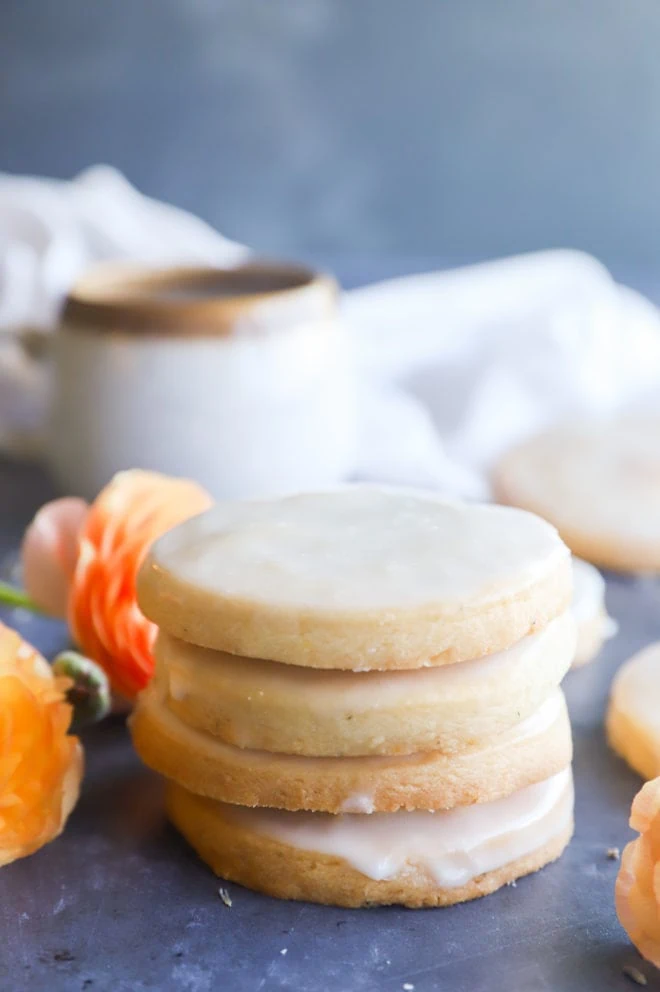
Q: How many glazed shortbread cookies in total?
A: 7